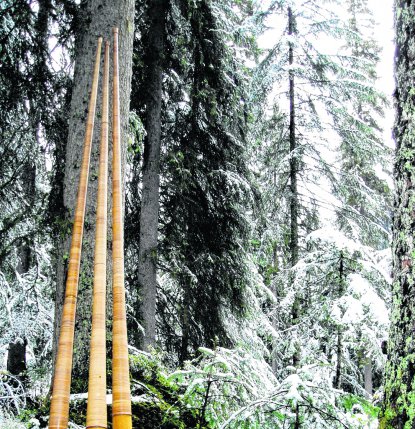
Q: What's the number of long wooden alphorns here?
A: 3